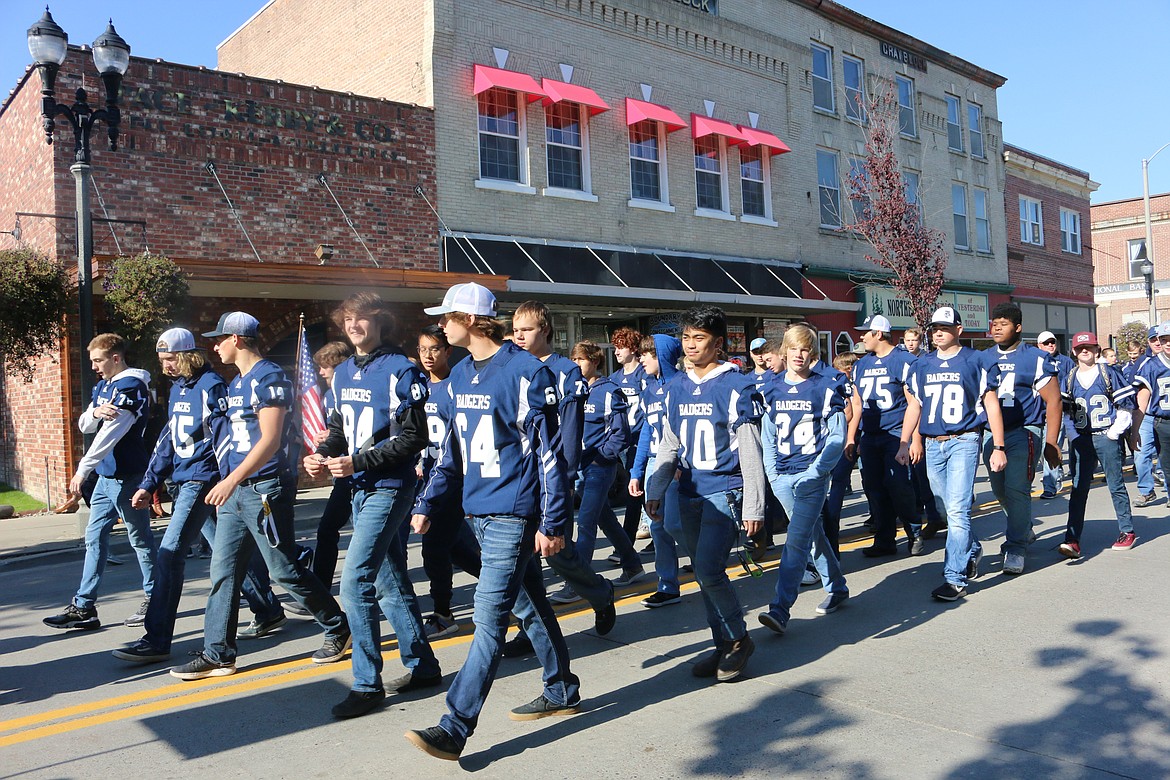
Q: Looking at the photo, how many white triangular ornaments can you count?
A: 5